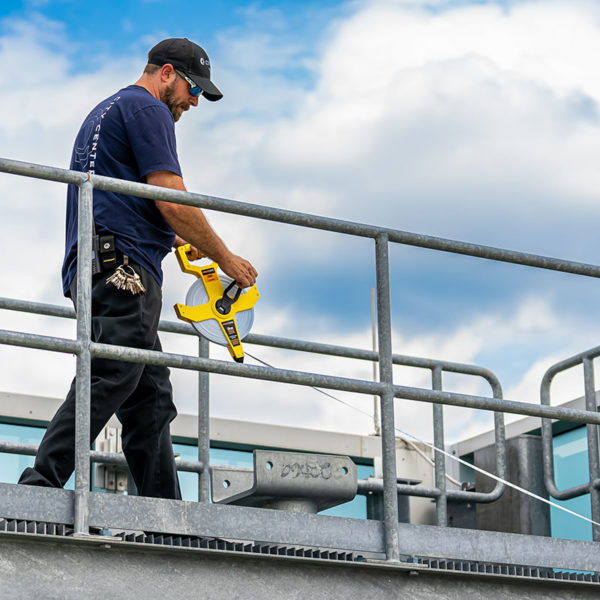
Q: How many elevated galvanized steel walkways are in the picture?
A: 1